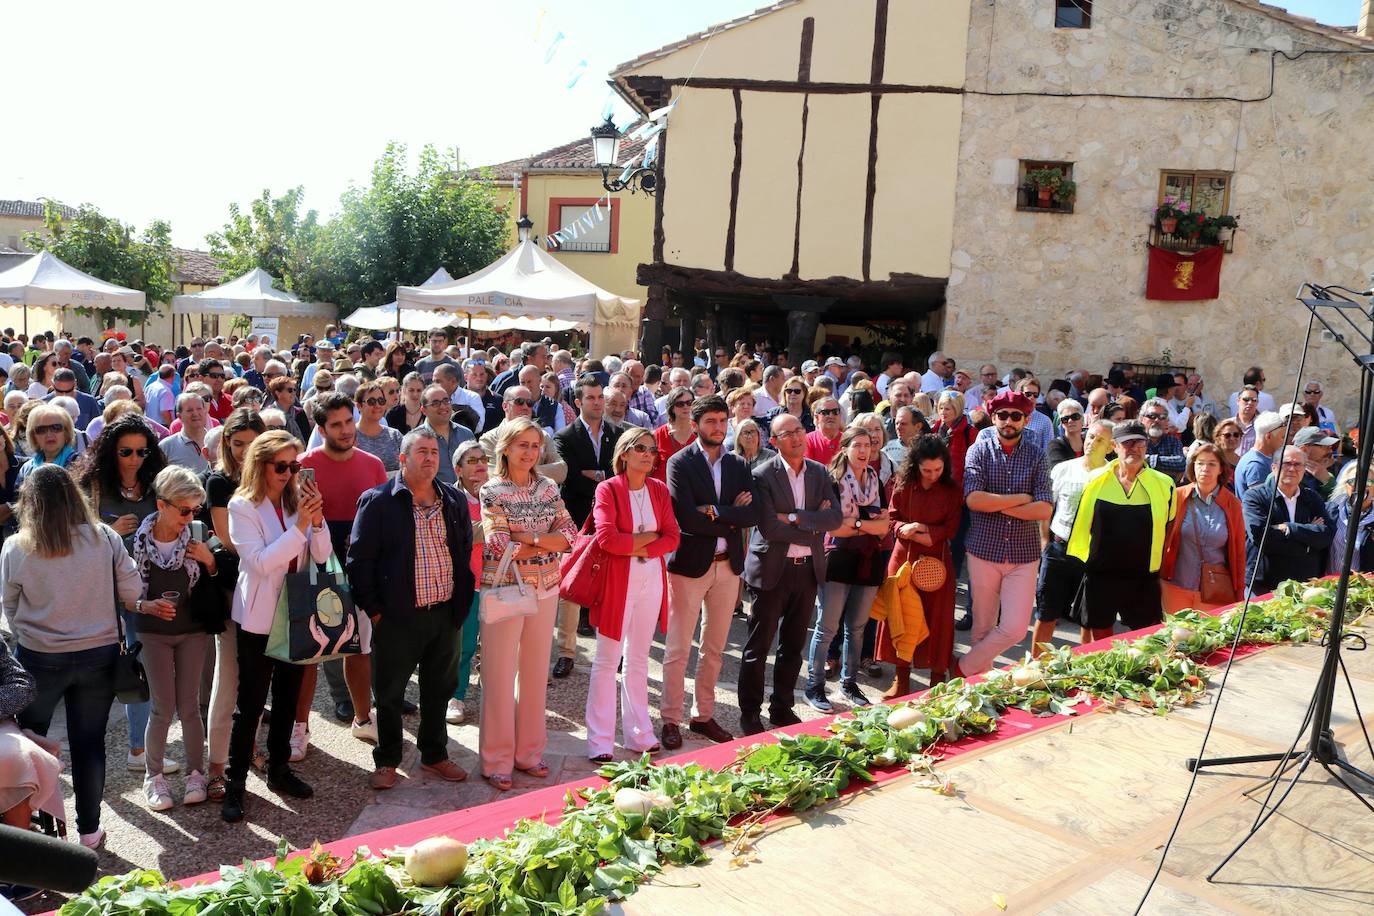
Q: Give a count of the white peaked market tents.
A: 4